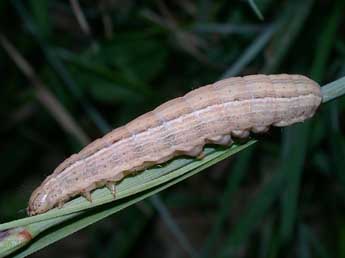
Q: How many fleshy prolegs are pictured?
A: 4